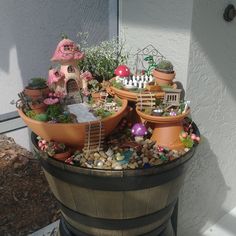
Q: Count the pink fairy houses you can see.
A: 1